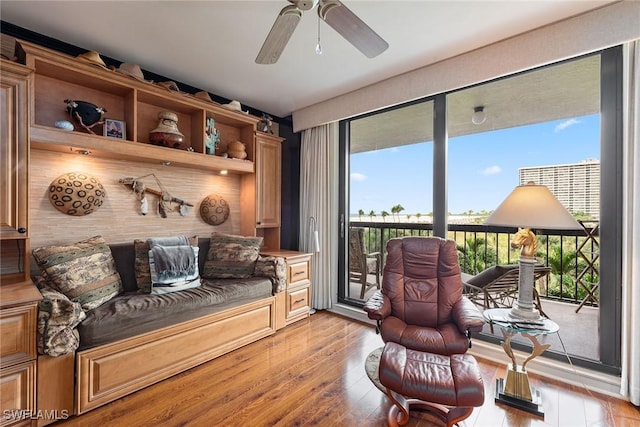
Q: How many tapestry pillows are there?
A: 3